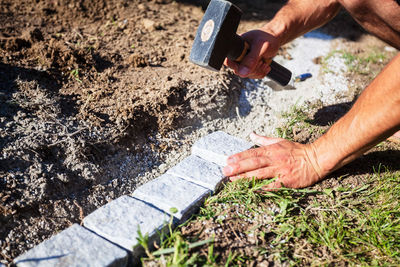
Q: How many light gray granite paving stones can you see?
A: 5